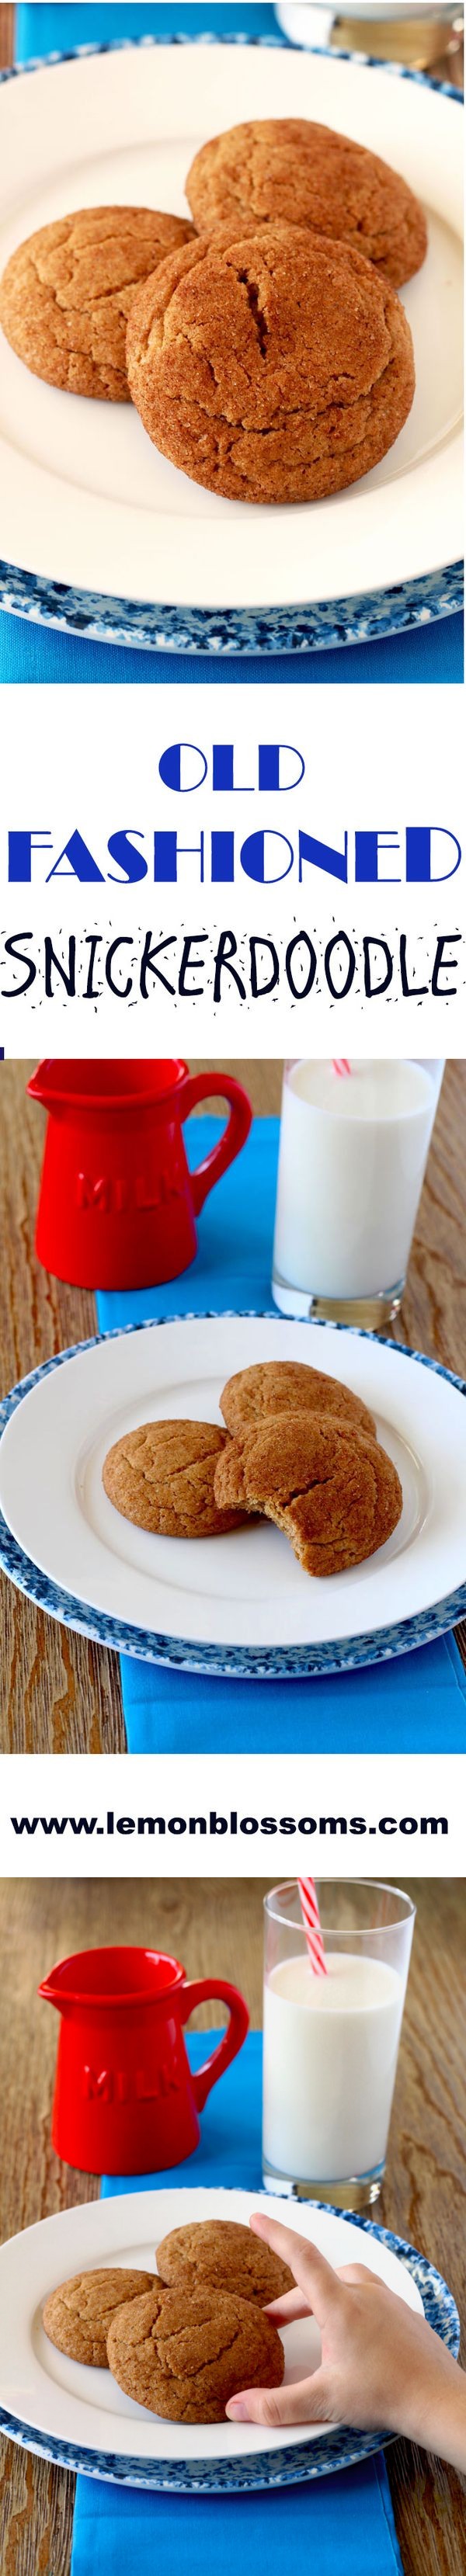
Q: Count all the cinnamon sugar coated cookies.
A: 9